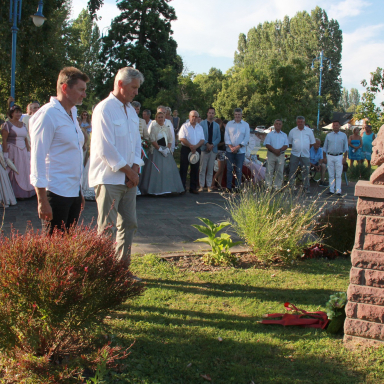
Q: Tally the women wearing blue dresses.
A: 1